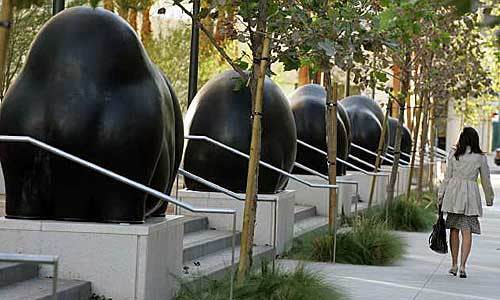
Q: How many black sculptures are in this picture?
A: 5